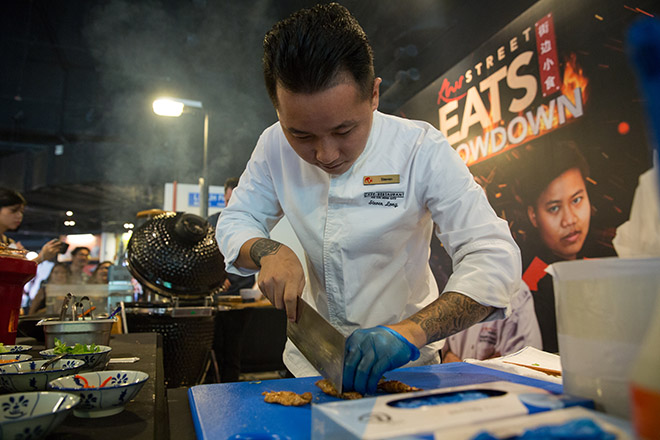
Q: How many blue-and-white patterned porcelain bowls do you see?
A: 6